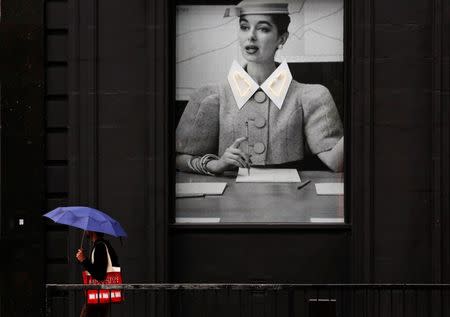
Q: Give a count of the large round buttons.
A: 3